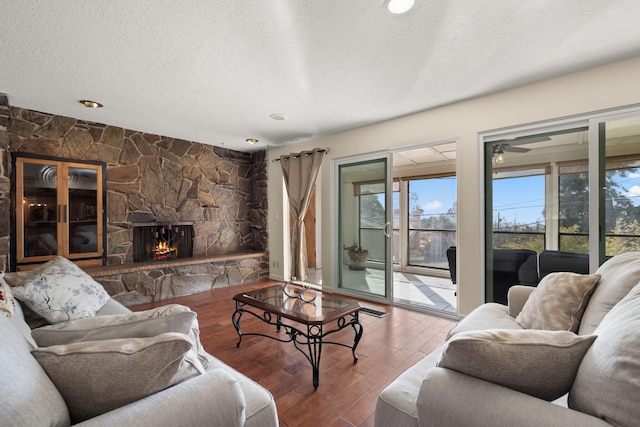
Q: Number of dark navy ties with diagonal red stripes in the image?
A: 0